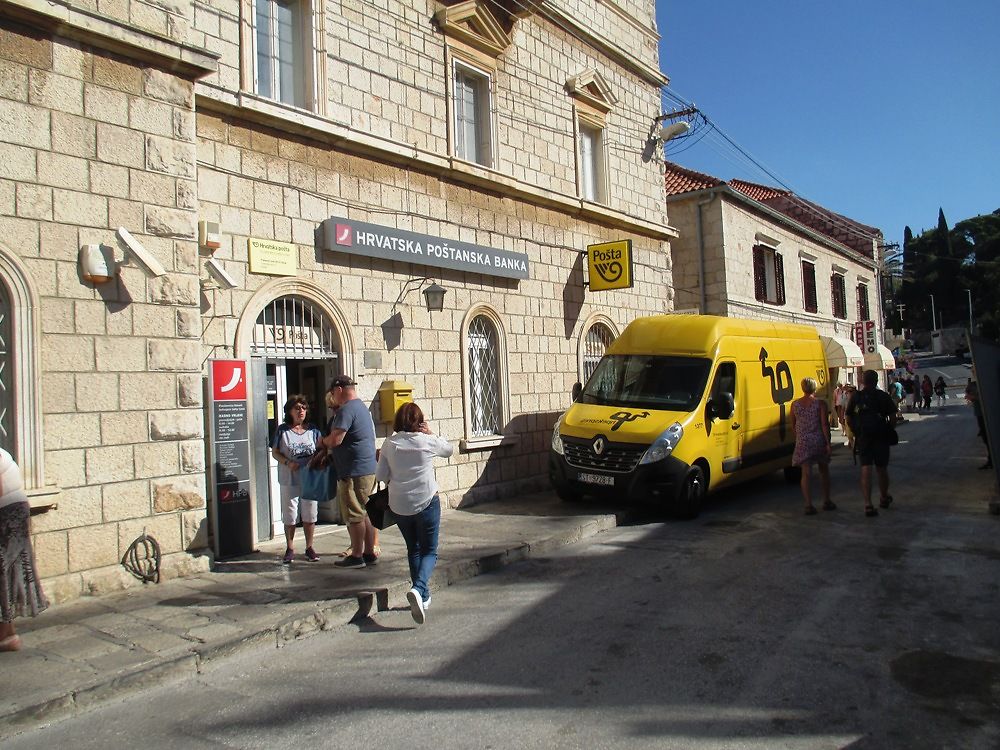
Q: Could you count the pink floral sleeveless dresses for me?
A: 1